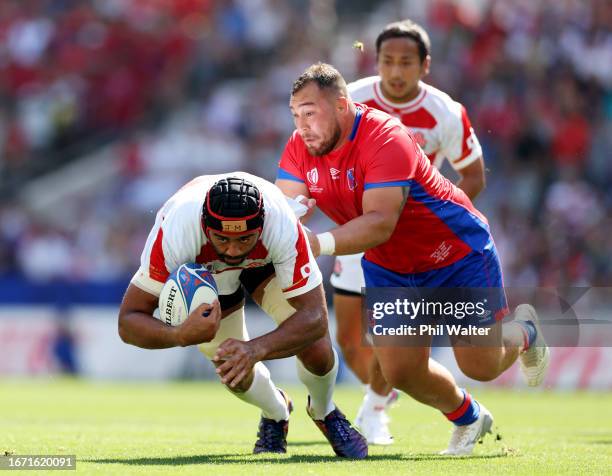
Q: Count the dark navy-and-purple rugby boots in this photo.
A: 2